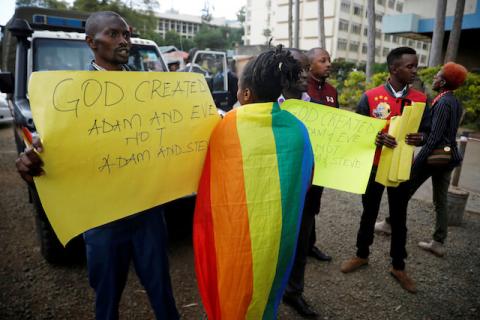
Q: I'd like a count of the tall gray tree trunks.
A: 6